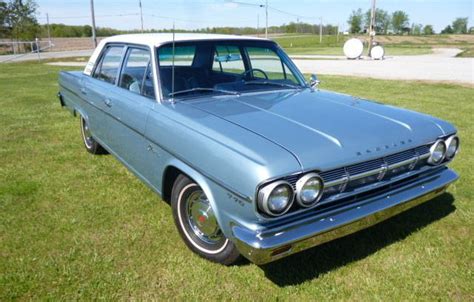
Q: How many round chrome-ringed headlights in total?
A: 4